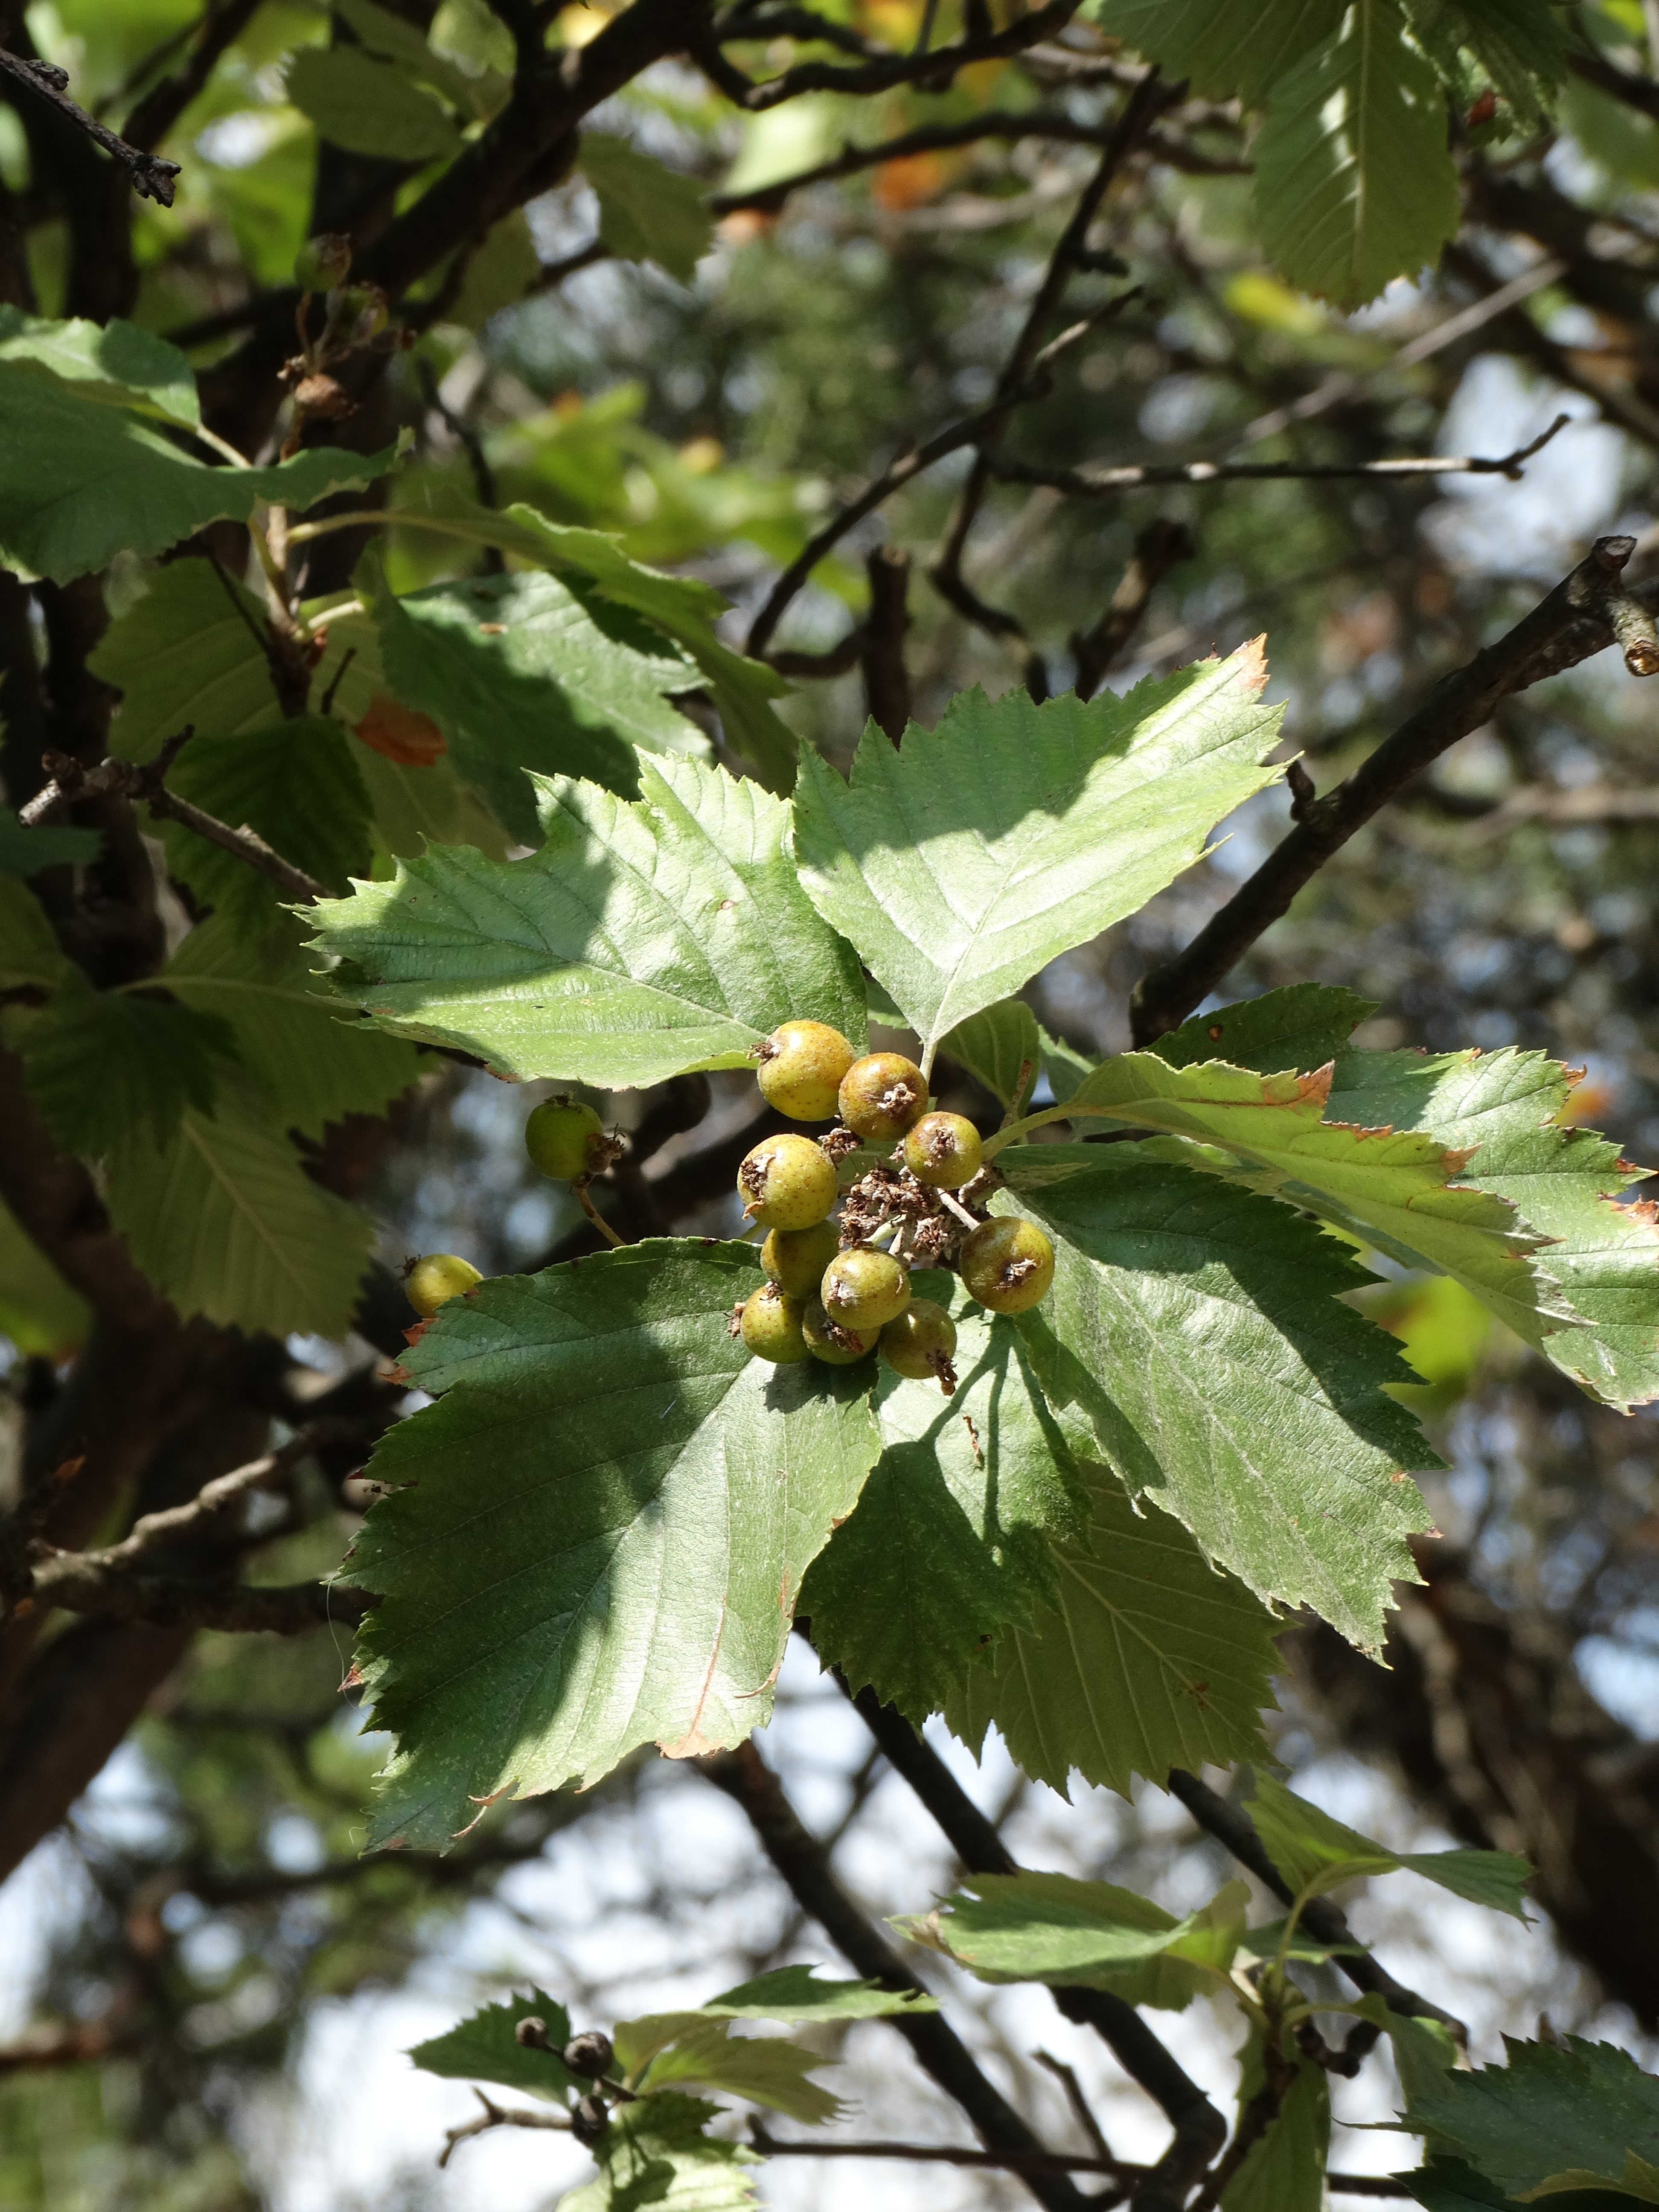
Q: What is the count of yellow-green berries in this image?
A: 12